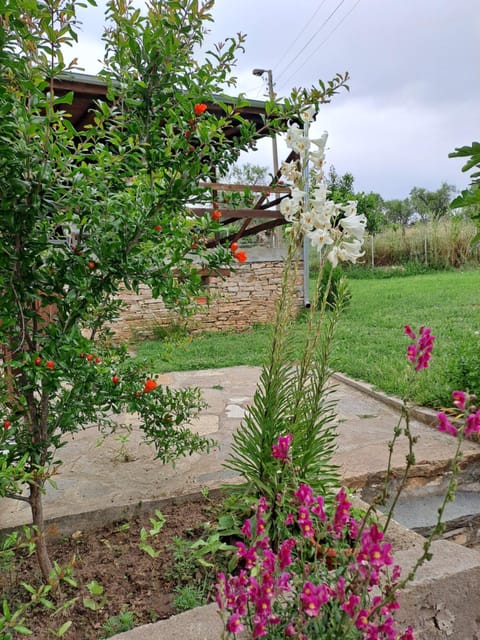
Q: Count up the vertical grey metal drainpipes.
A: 1